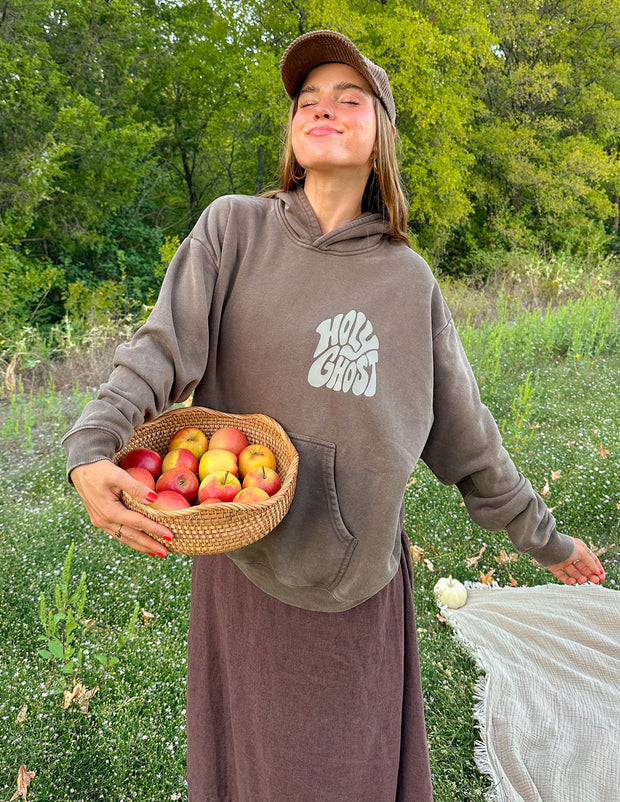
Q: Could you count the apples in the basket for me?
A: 13